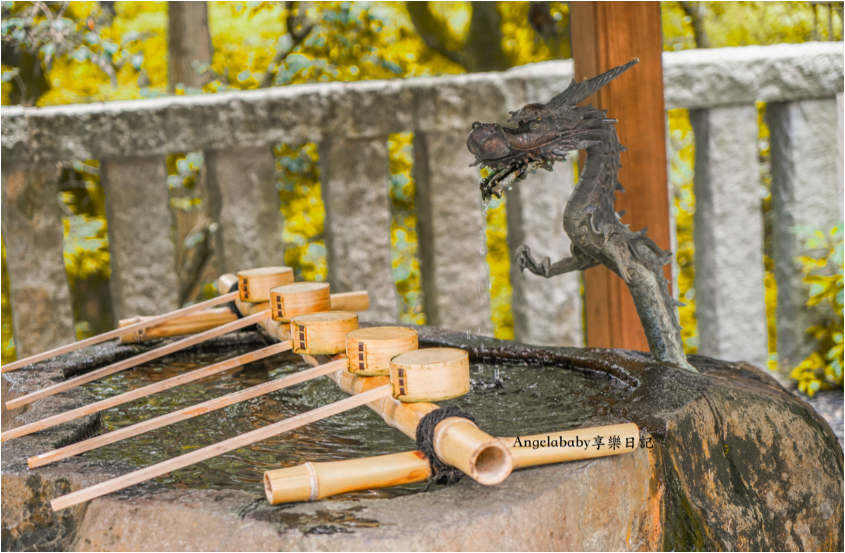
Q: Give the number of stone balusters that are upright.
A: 8